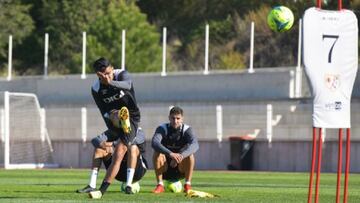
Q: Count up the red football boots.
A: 2